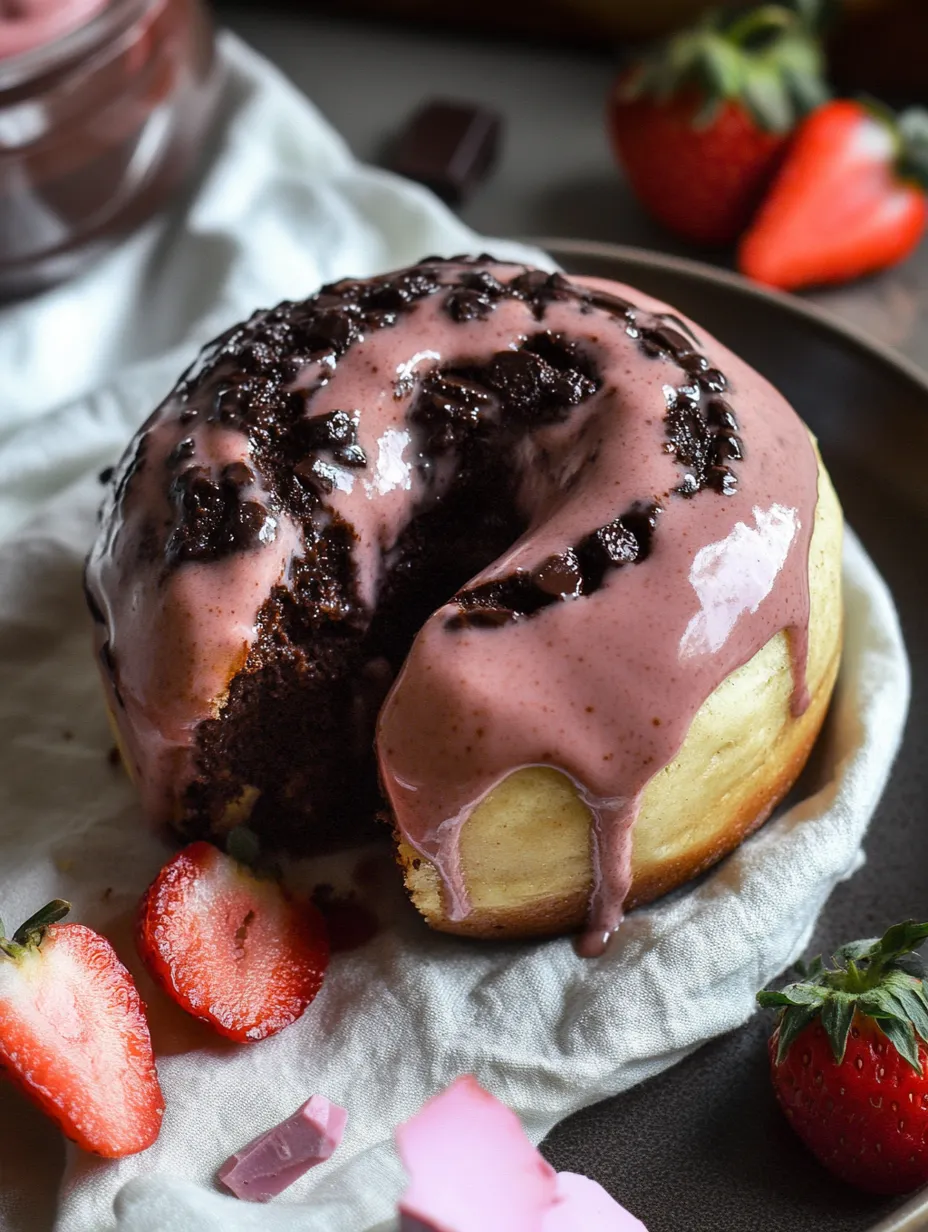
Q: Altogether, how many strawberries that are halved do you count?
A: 3